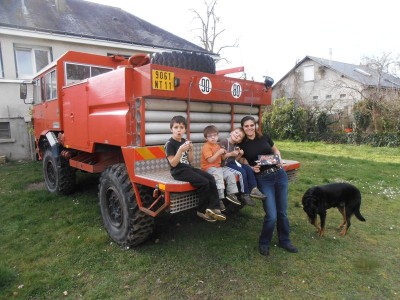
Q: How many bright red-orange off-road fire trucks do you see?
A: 1